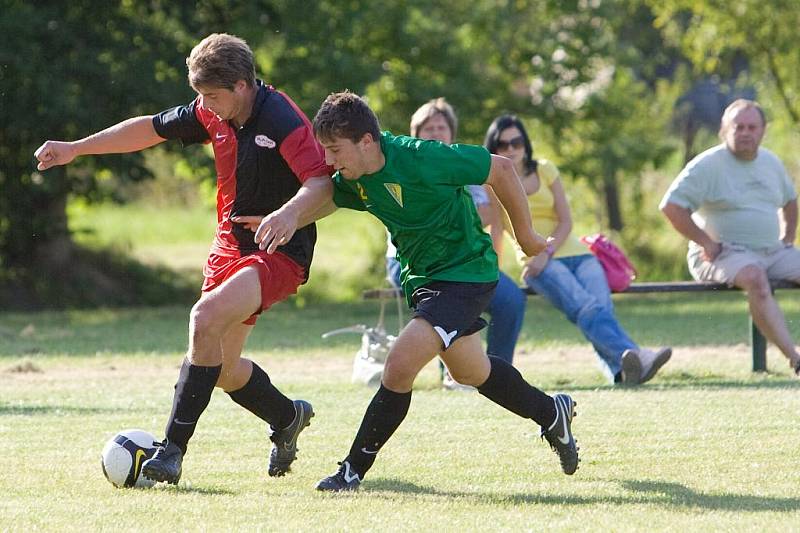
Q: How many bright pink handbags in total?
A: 1